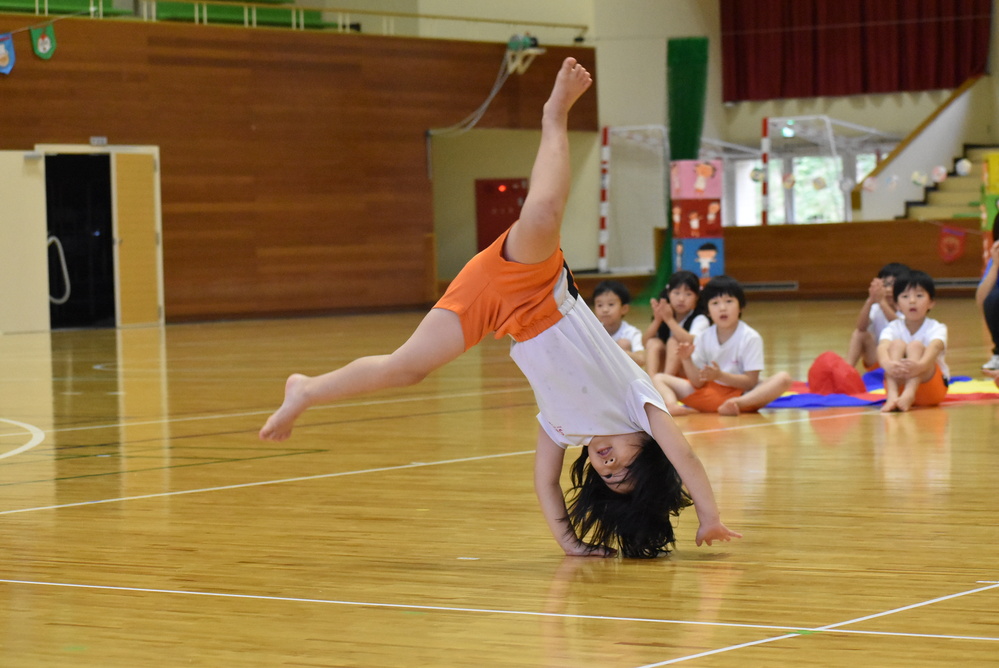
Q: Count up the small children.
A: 6